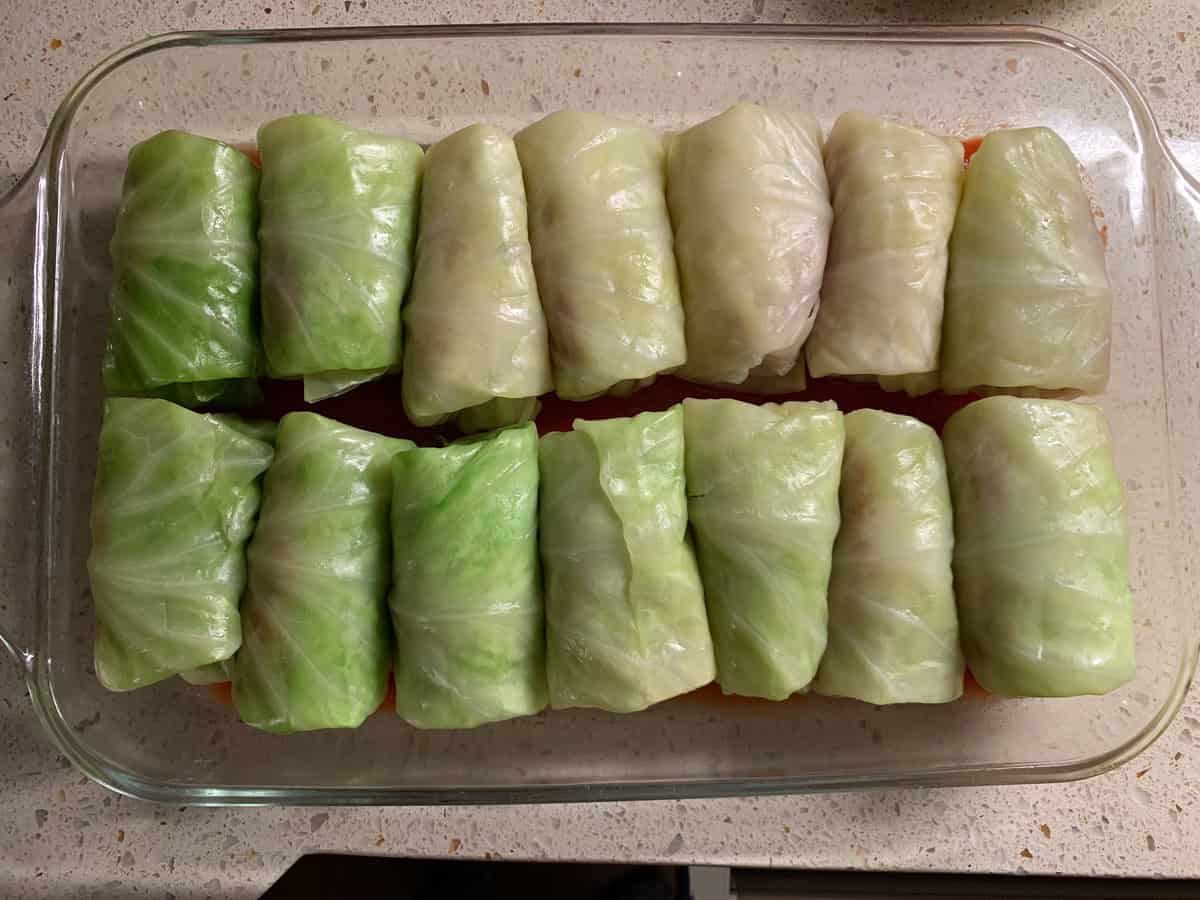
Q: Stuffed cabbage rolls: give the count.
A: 14